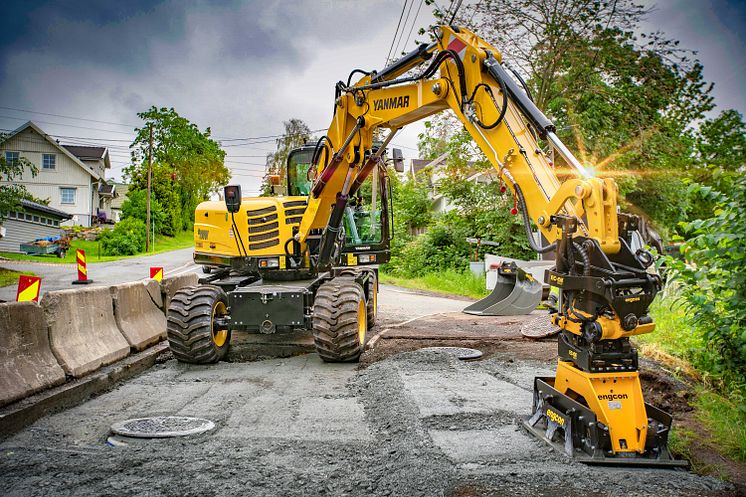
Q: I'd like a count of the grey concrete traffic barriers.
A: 4